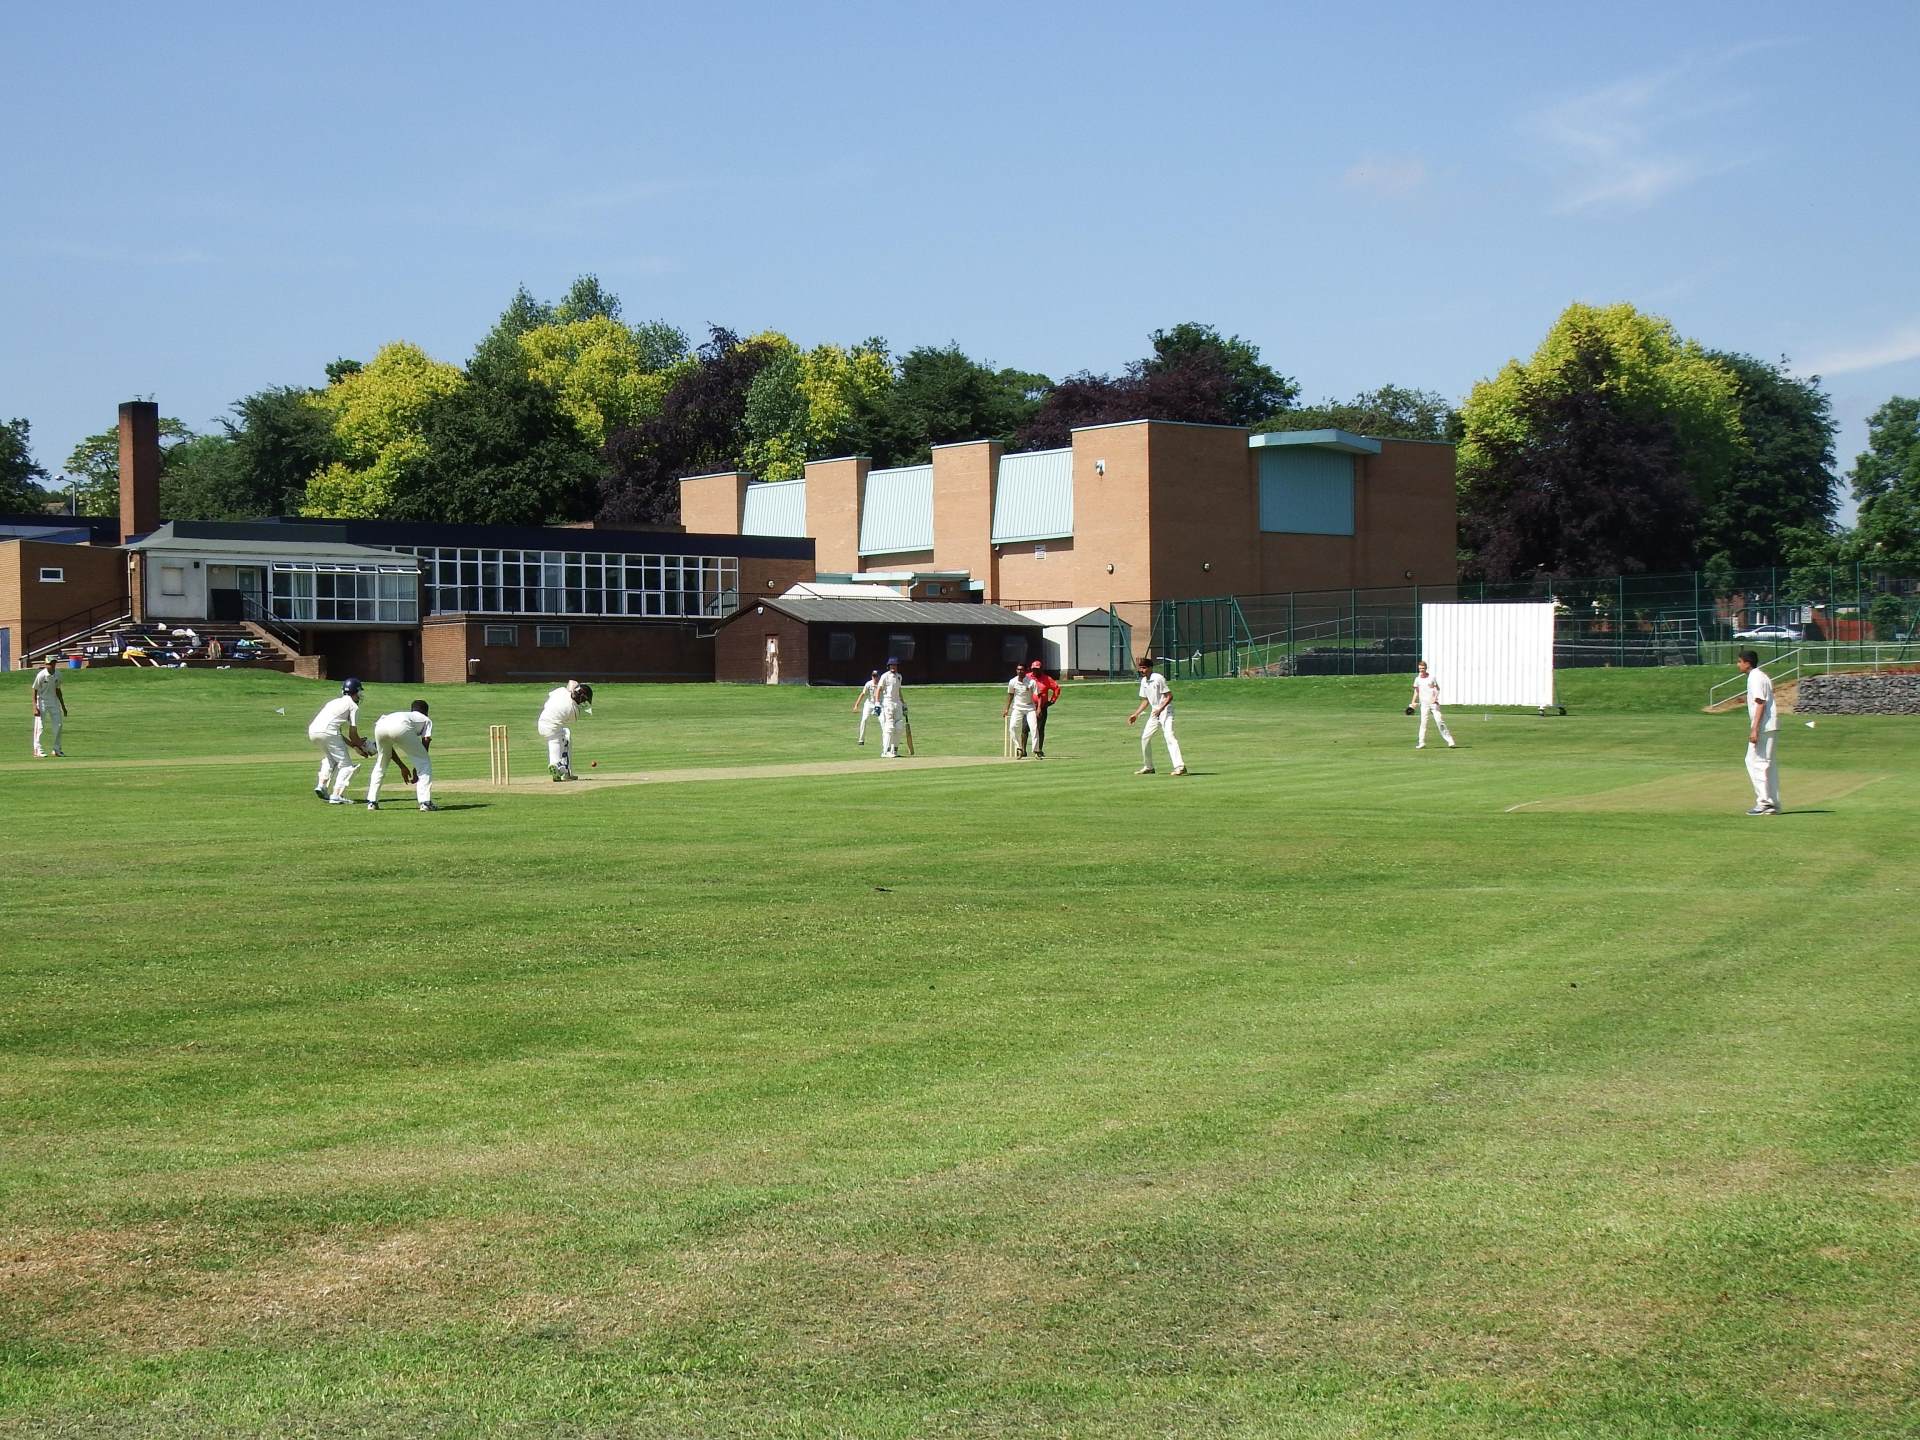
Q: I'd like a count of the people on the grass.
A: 11